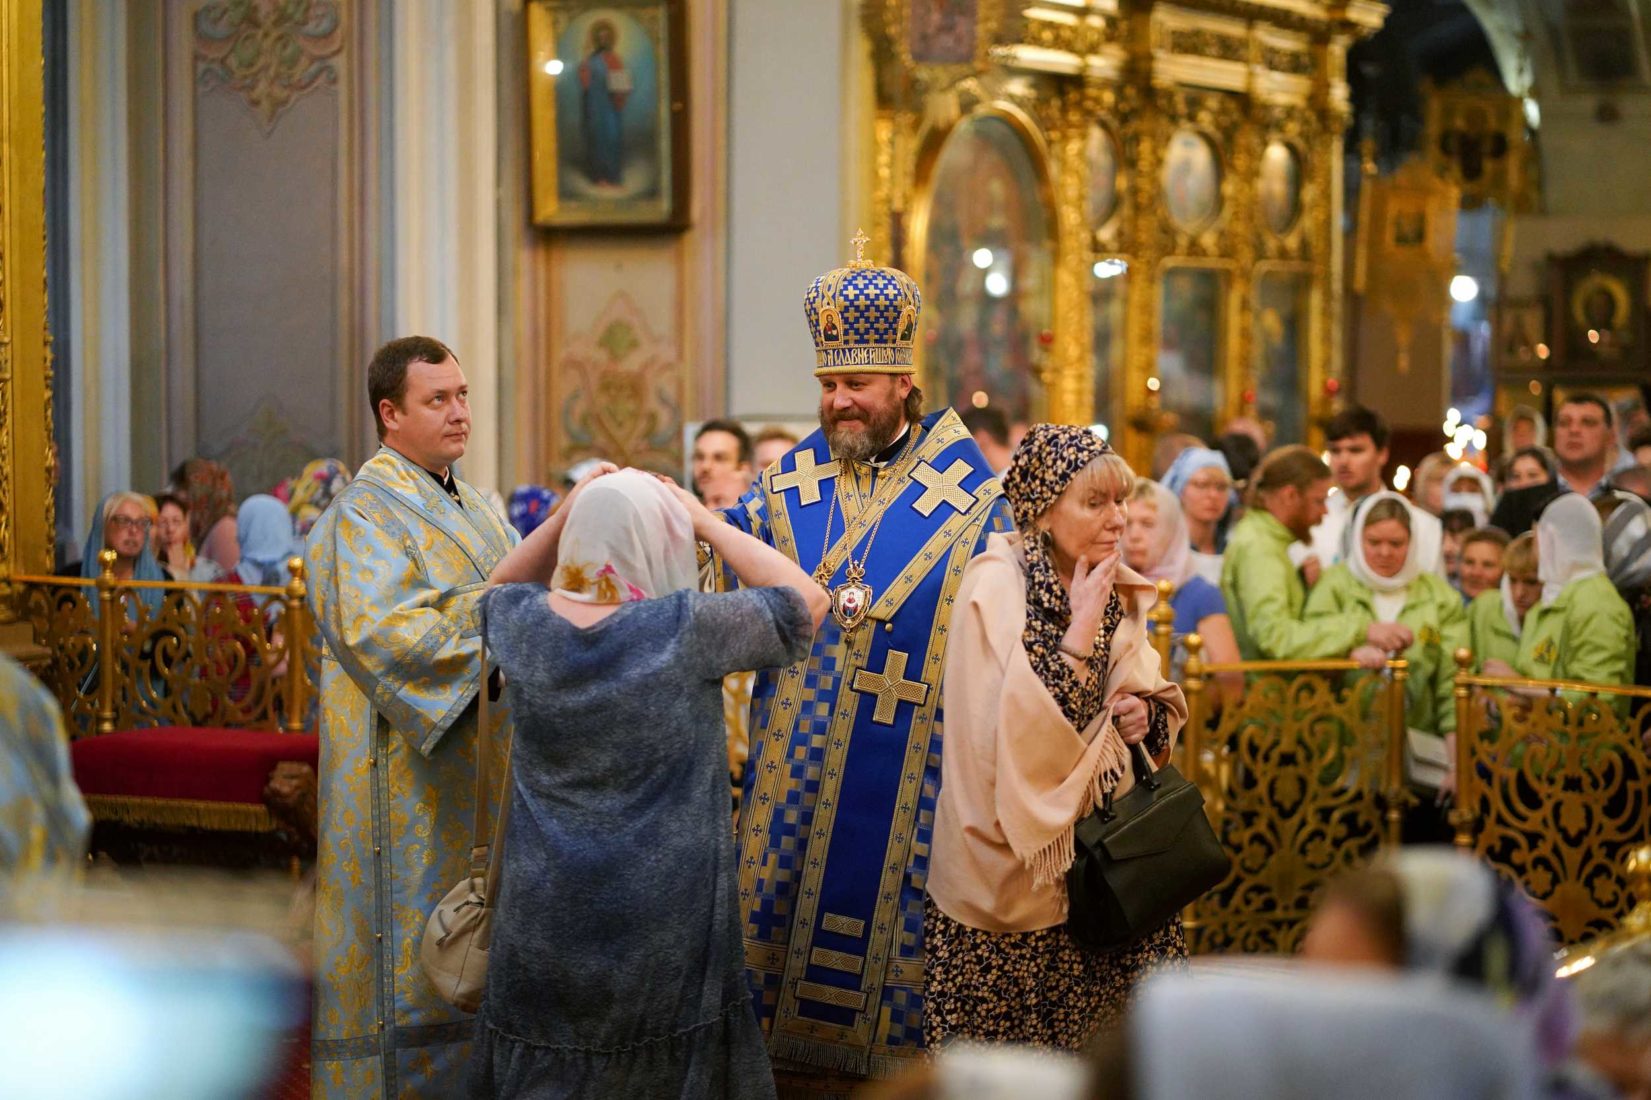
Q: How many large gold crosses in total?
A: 3